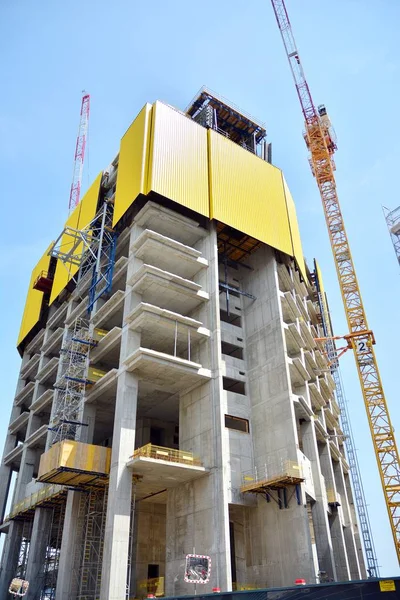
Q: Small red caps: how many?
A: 3